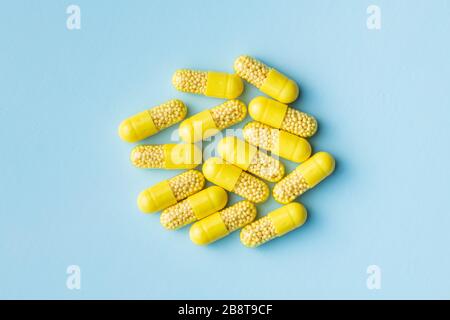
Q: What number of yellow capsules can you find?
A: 14